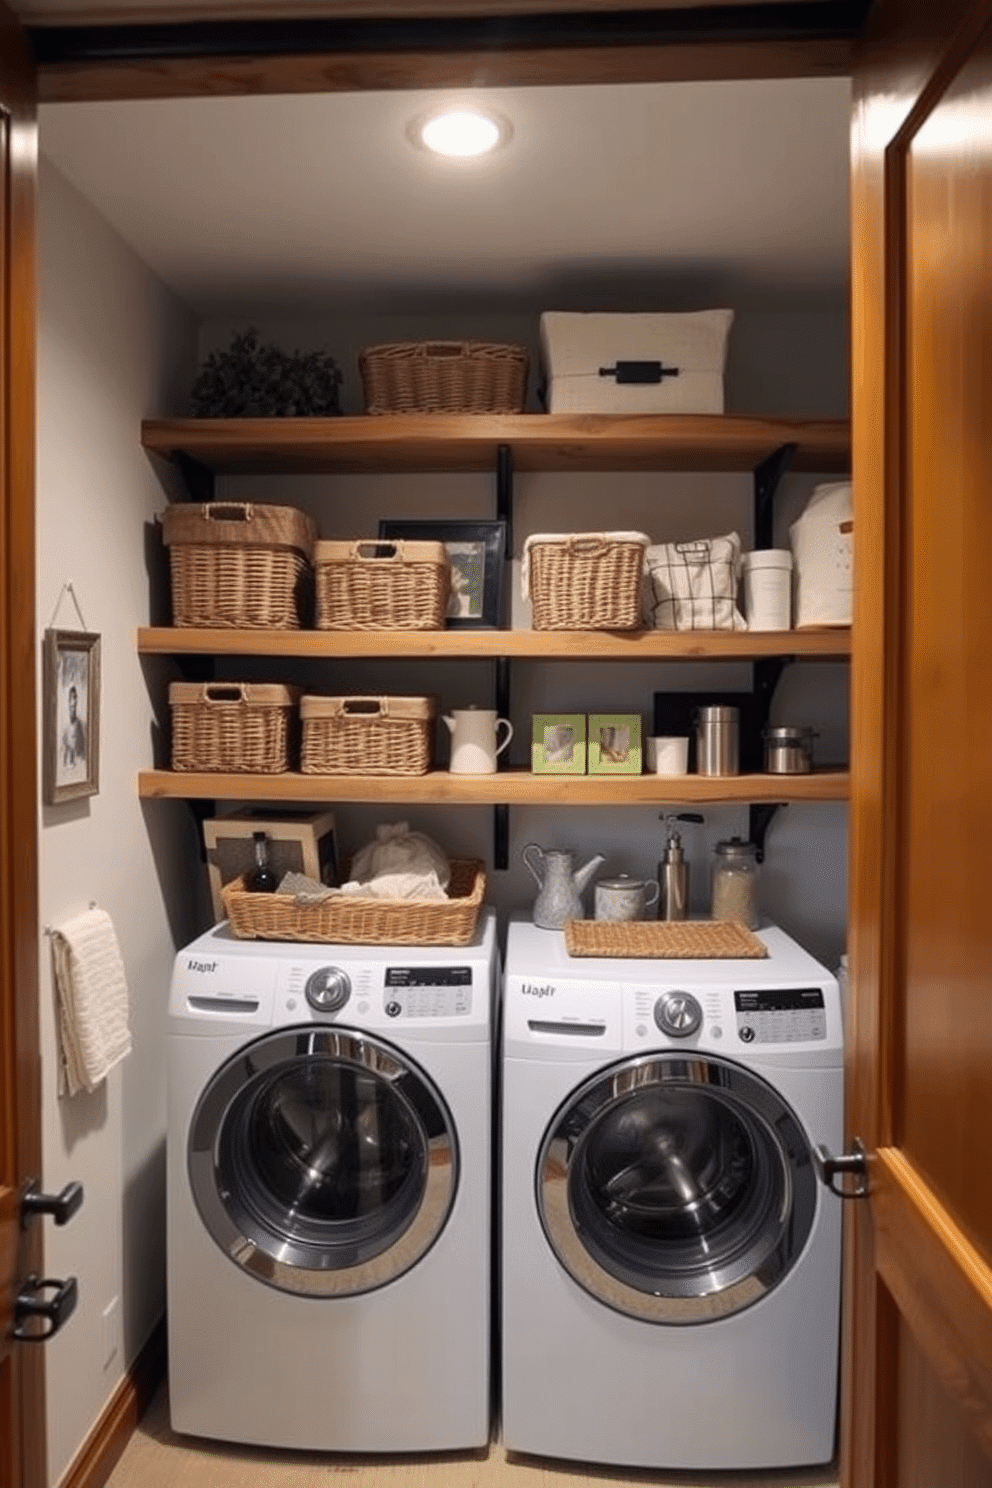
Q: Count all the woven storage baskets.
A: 7